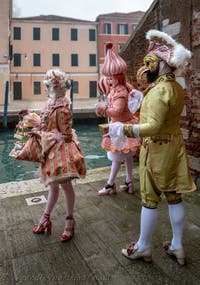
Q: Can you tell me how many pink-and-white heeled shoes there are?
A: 2